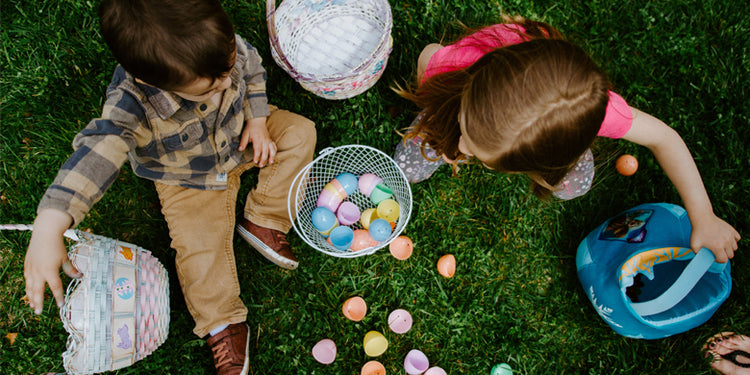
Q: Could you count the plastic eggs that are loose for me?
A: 11